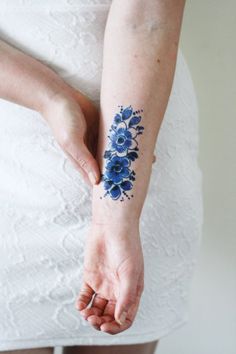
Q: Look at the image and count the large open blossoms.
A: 2